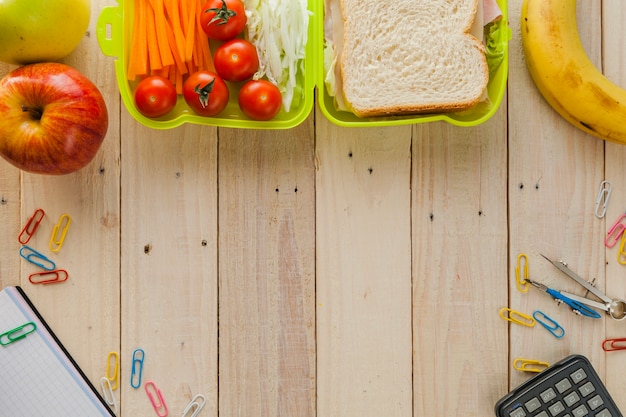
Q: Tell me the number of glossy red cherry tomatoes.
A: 5